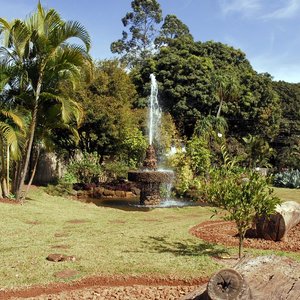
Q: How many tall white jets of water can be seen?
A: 1